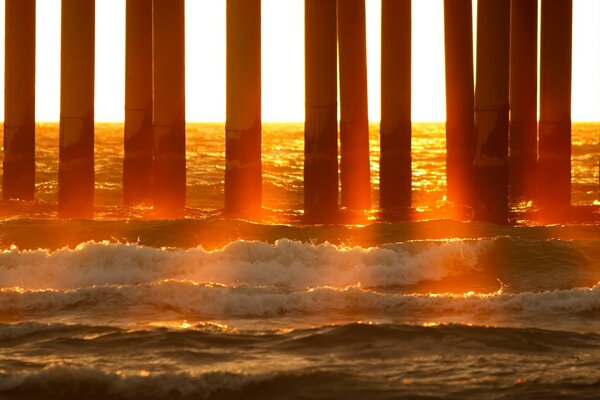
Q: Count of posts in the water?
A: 12